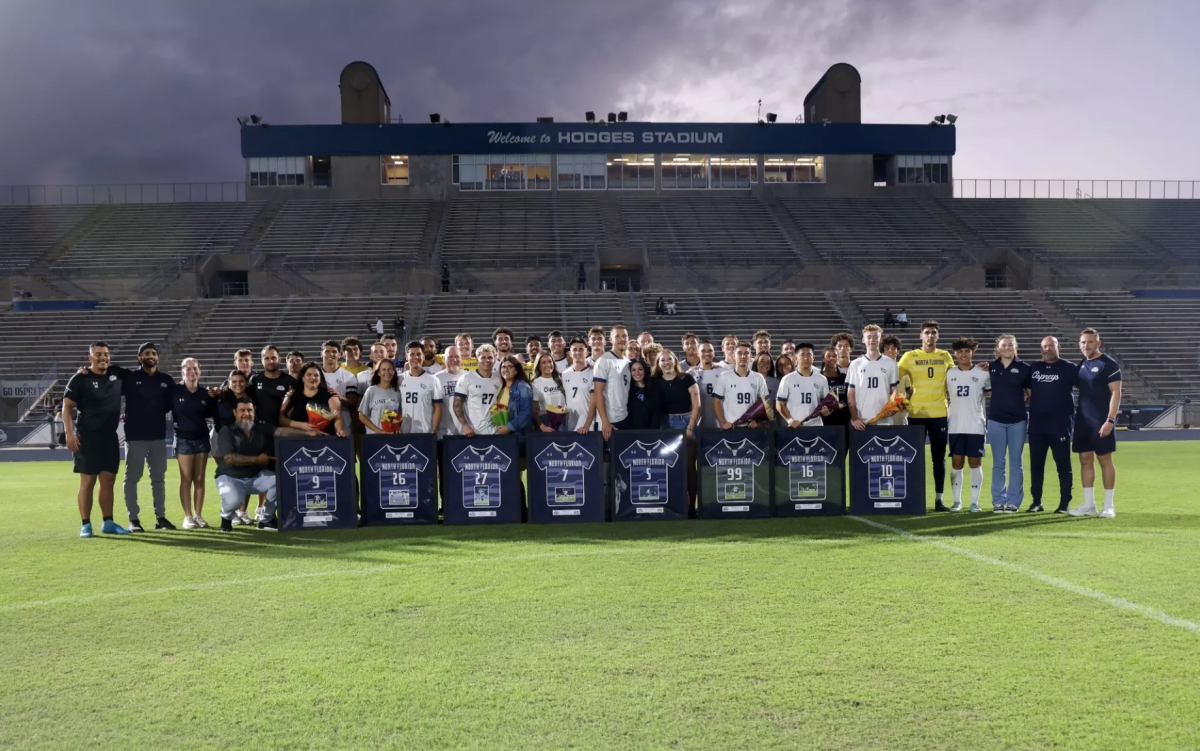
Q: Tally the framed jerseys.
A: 8